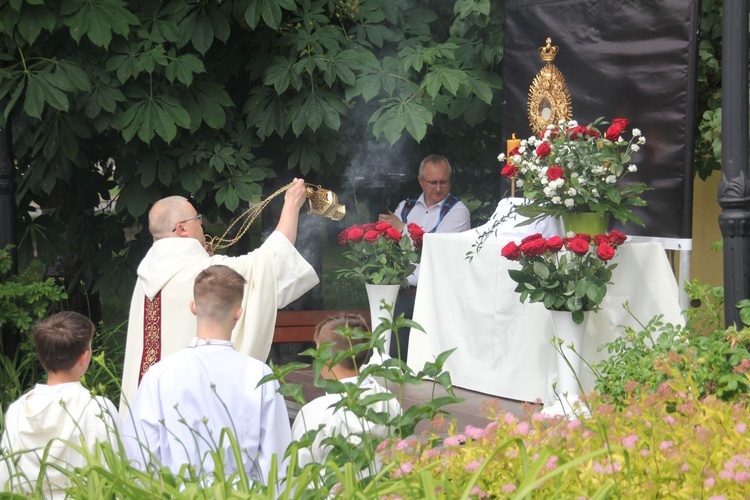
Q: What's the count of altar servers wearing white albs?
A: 3